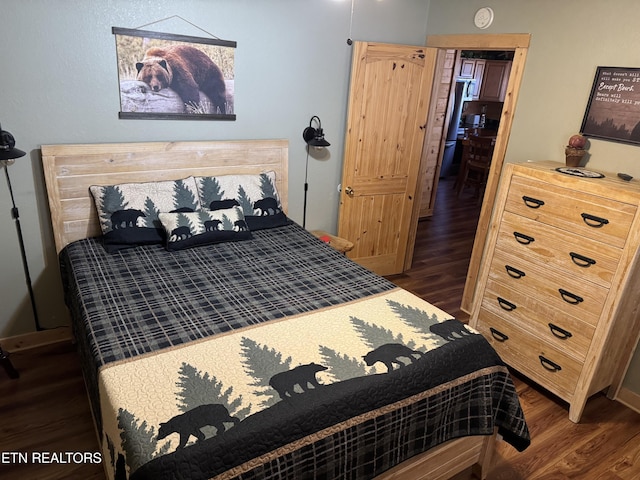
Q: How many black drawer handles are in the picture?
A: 10